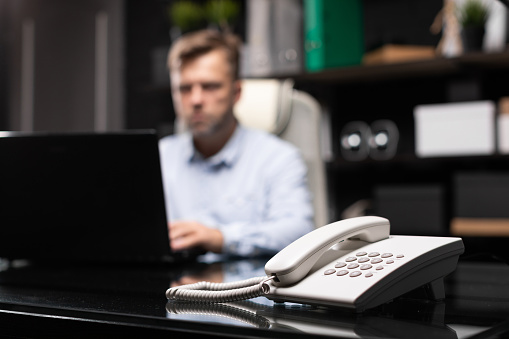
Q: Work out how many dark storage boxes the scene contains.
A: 2